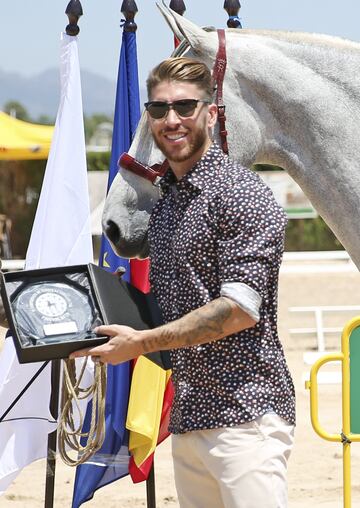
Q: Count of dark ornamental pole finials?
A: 4